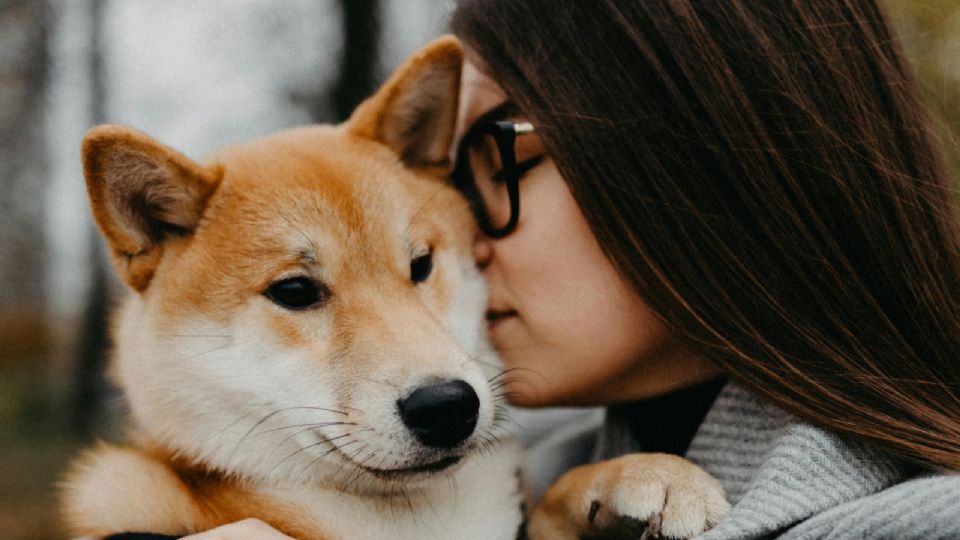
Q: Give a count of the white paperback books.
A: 0